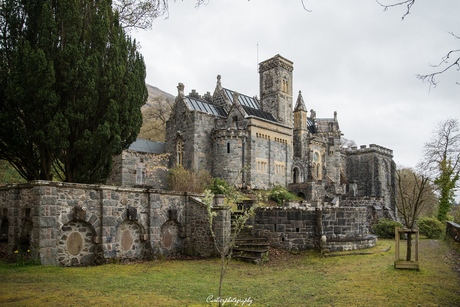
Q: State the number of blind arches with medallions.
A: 3